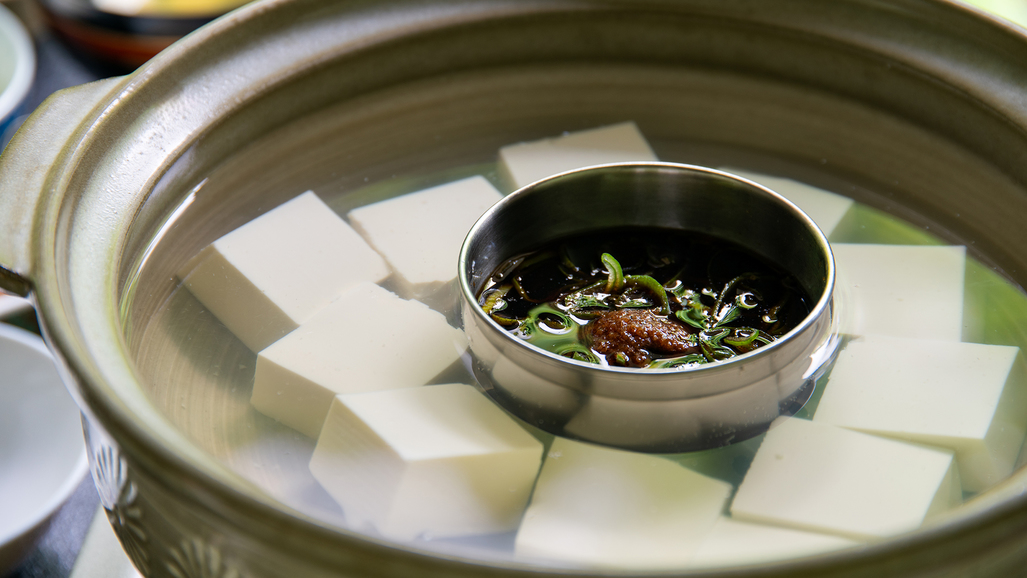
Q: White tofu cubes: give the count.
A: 11